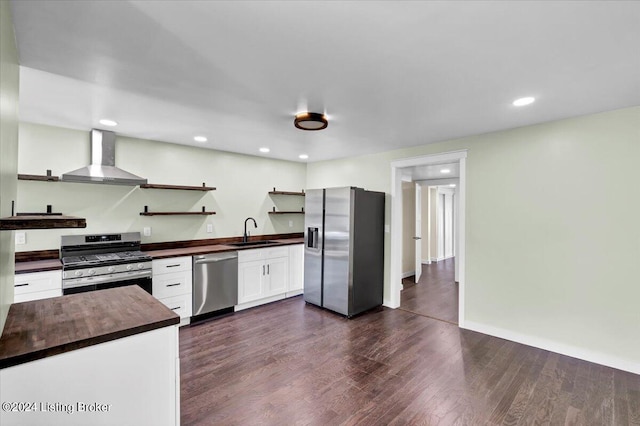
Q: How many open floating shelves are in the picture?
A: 7